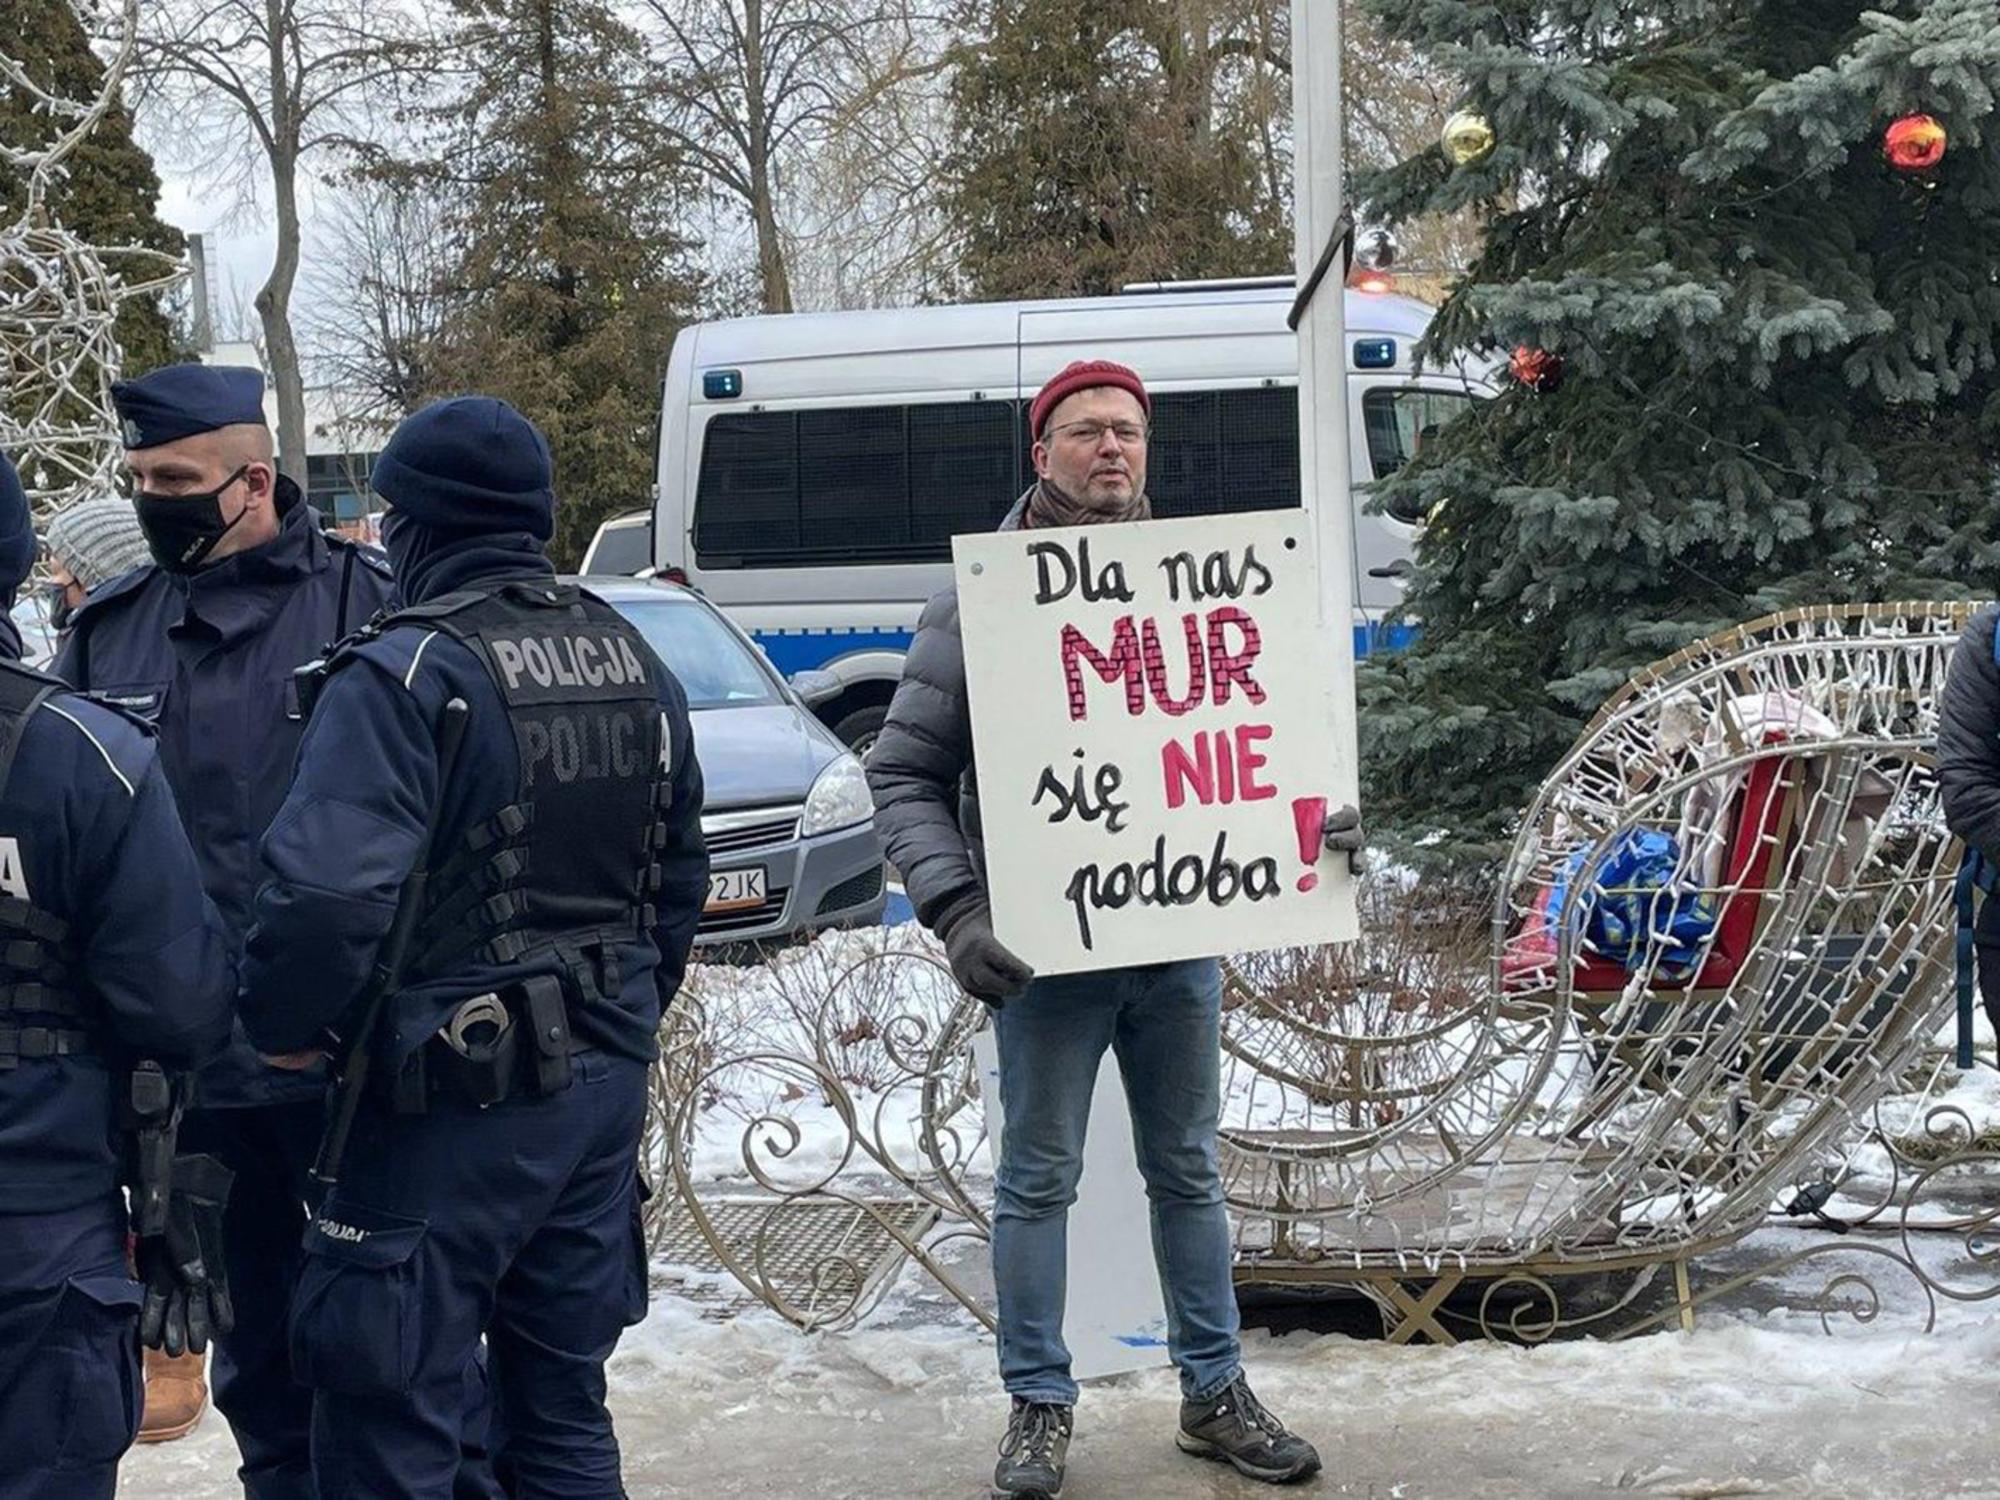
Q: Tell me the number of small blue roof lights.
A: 2